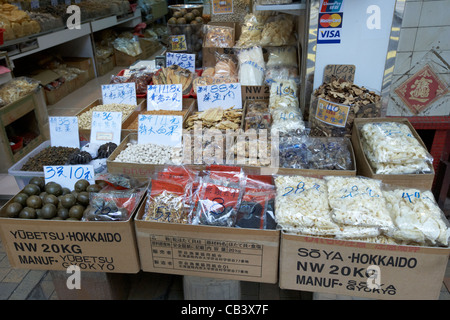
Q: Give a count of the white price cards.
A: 8